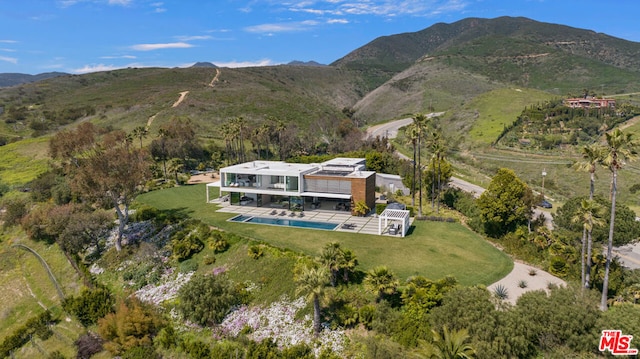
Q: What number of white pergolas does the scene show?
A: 1